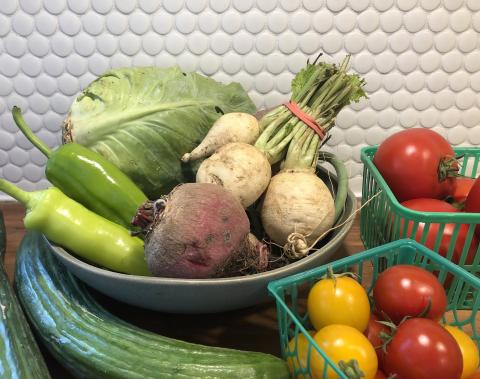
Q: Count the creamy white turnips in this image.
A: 3